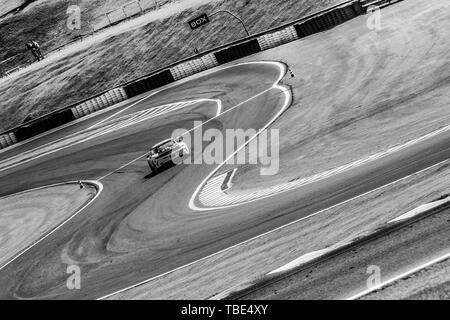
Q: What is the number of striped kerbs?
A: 2